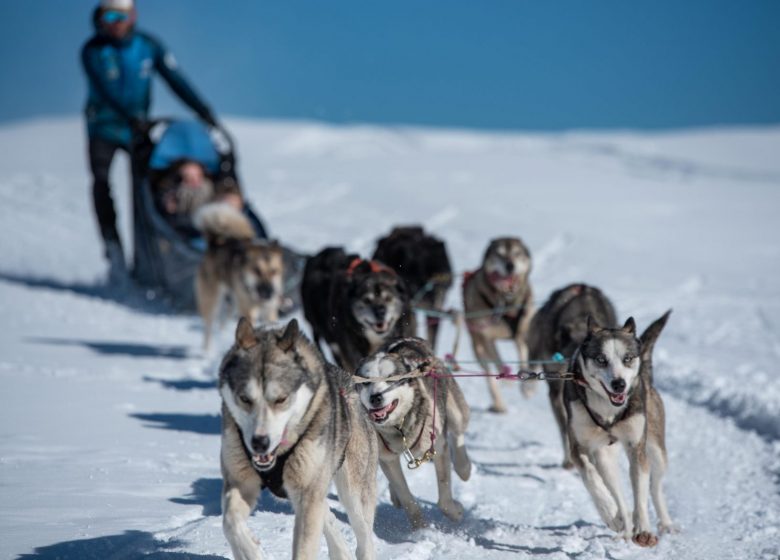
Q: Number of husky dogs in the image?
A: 8